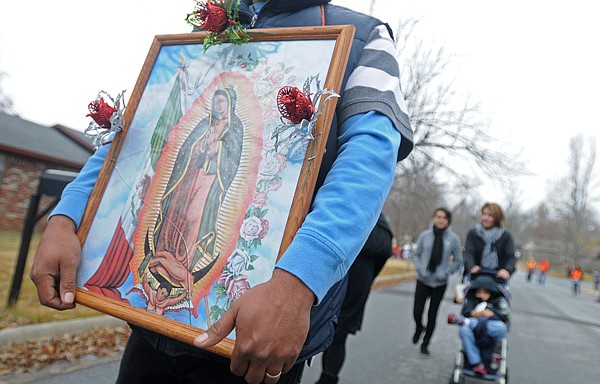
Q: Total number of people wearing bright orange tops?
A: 3